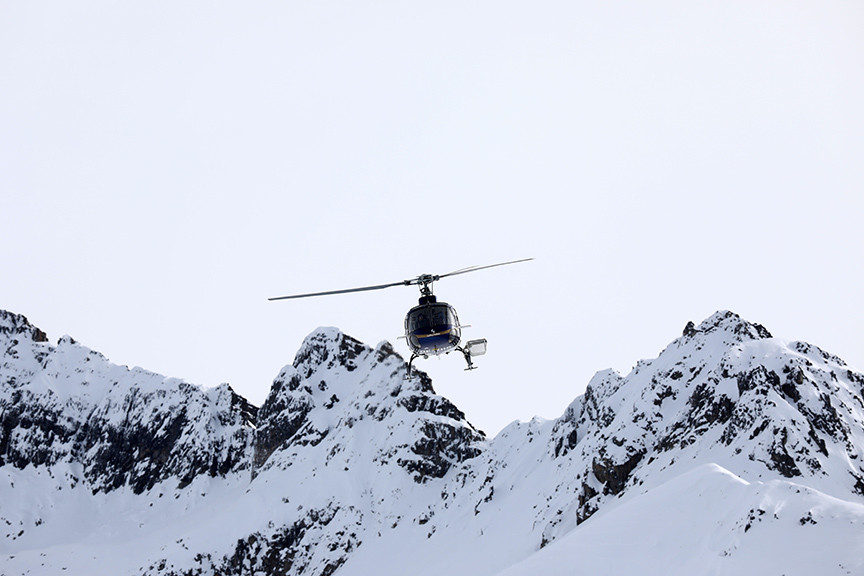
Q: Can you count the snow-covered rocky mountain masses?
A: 3